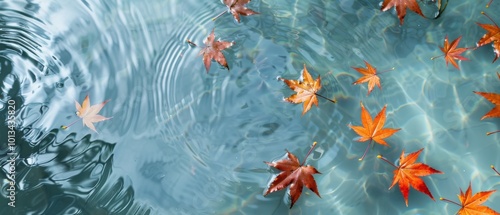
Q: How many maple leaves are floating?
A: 13